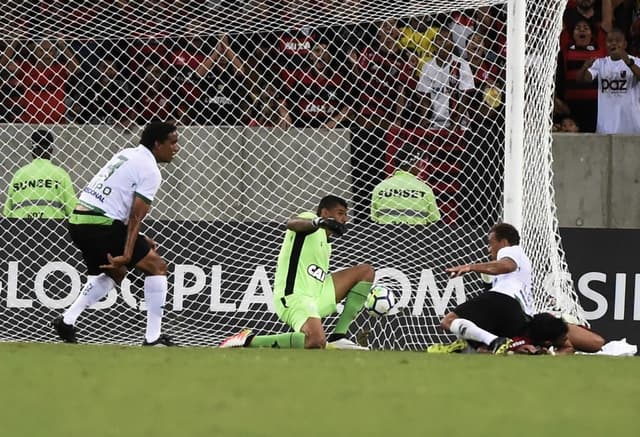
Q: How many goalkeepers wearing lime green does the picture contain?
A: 1